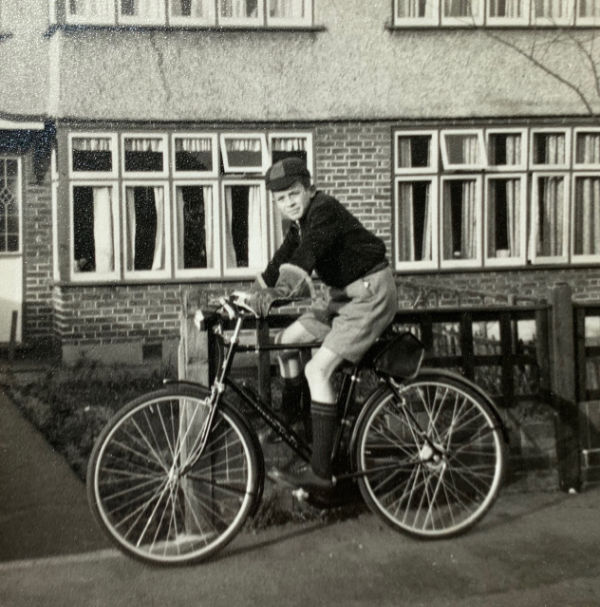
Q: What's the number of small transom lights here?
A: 10